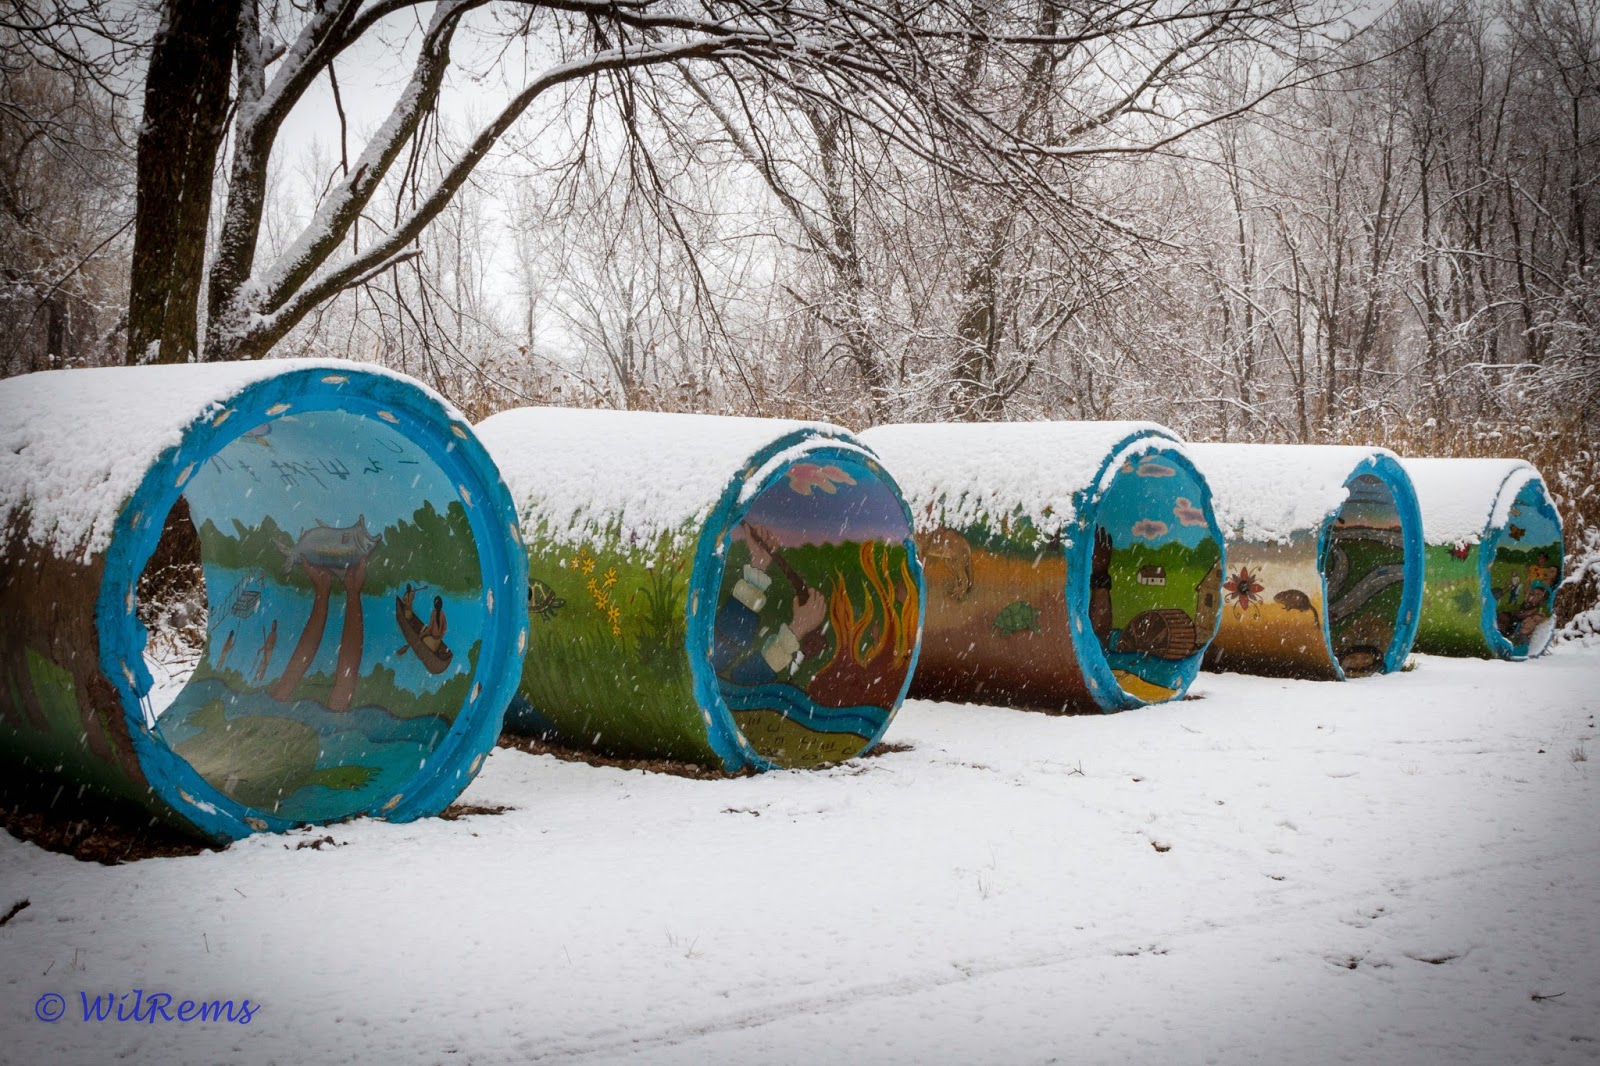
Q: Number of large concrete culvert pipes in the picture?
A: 5